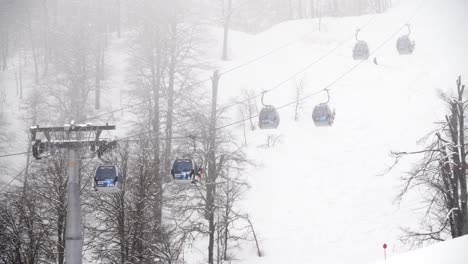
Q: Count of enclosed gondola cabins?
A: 6